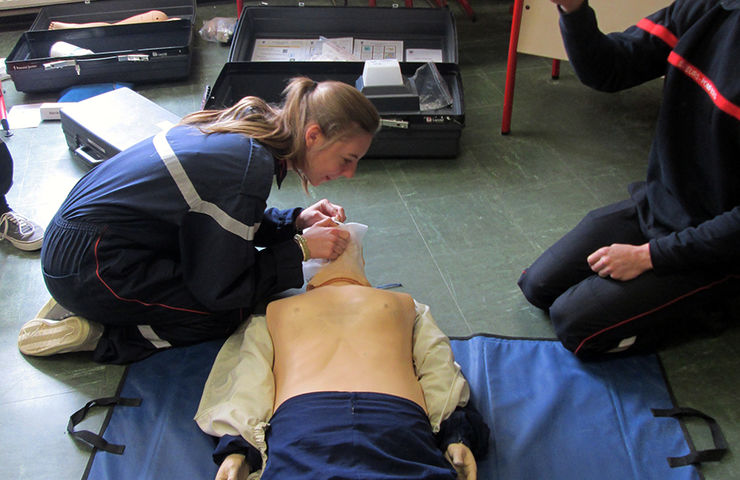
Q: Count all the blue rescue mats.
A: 1